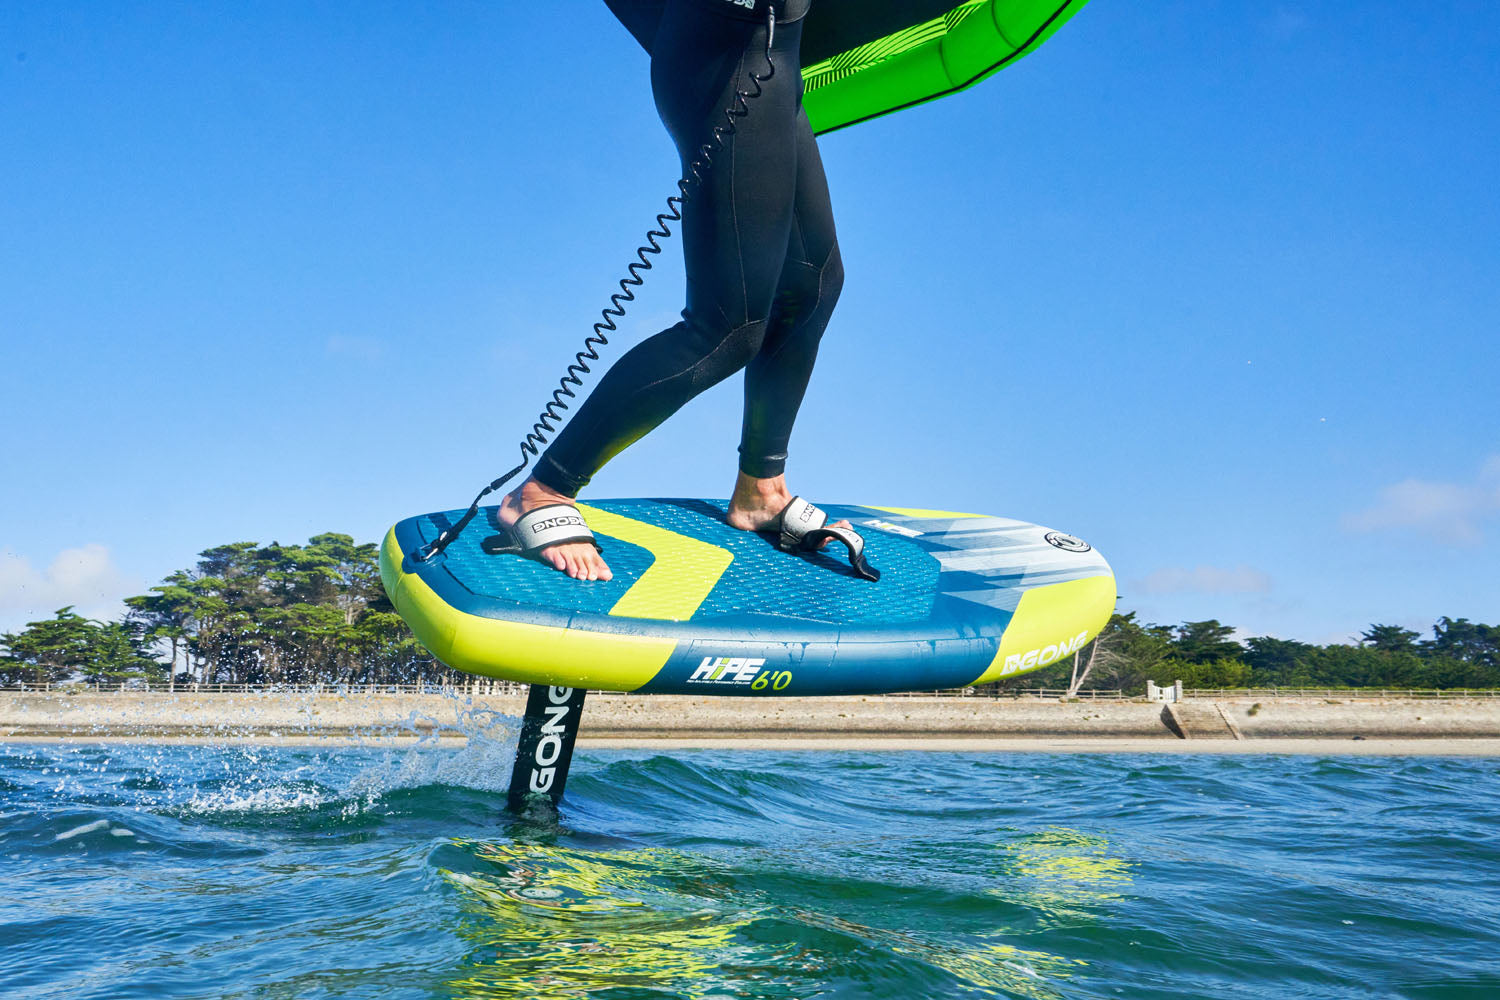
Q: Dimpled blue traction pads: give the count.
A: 2